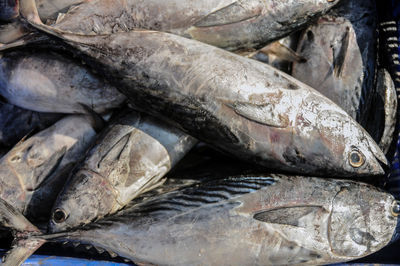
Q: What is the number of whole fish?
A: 2